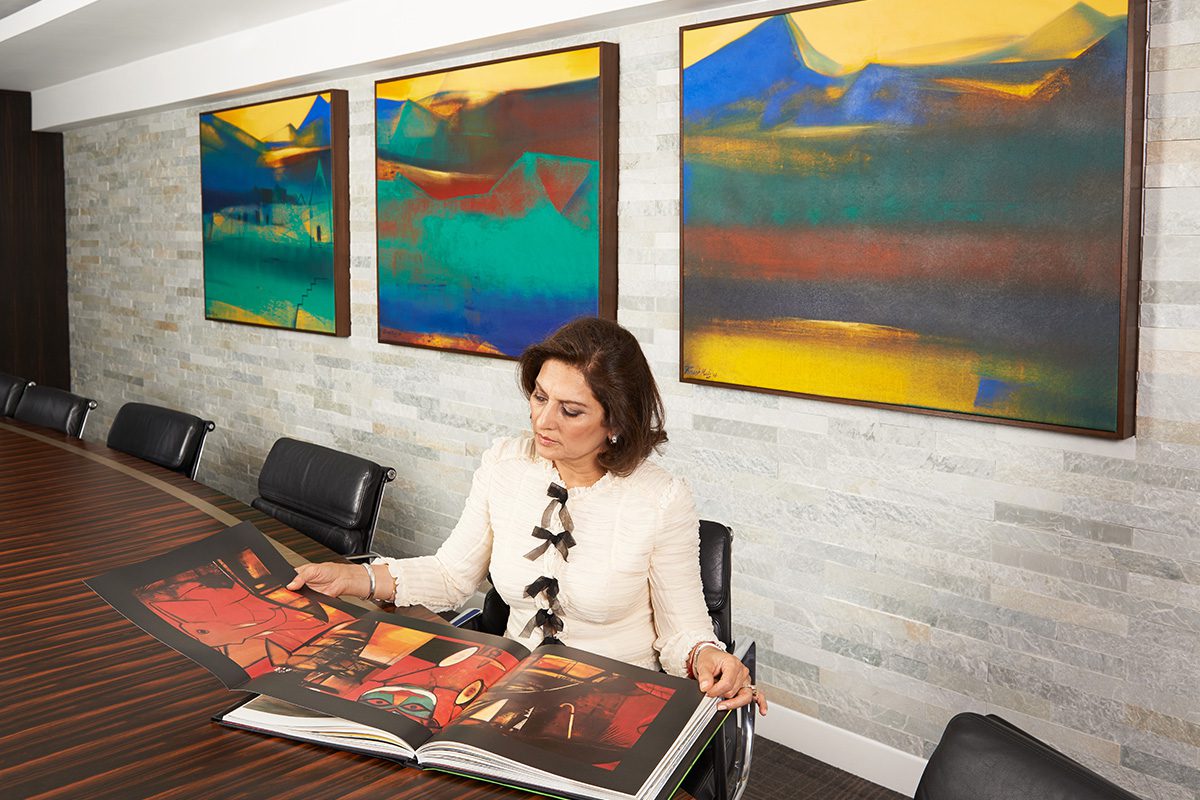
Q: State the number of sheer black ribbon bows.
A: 4